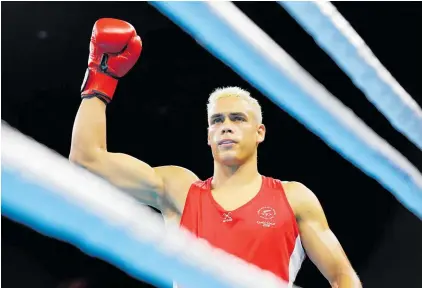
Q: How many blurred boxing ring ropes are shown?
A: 3